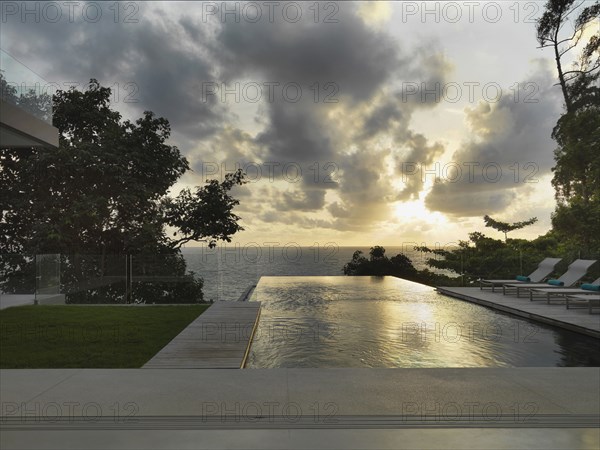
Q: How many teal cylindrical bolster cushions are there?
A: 3